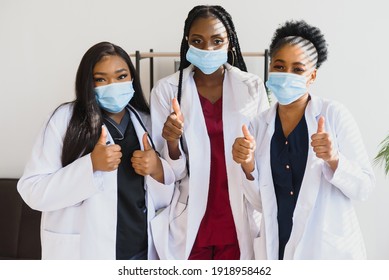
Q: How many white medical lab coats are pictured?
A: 3